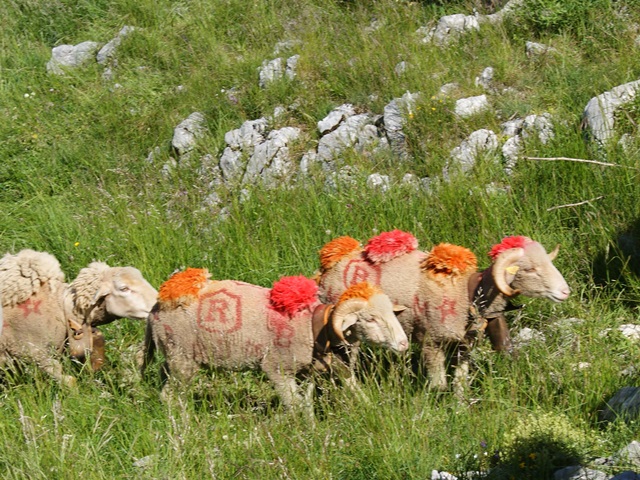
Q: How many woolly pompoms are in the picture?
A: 7